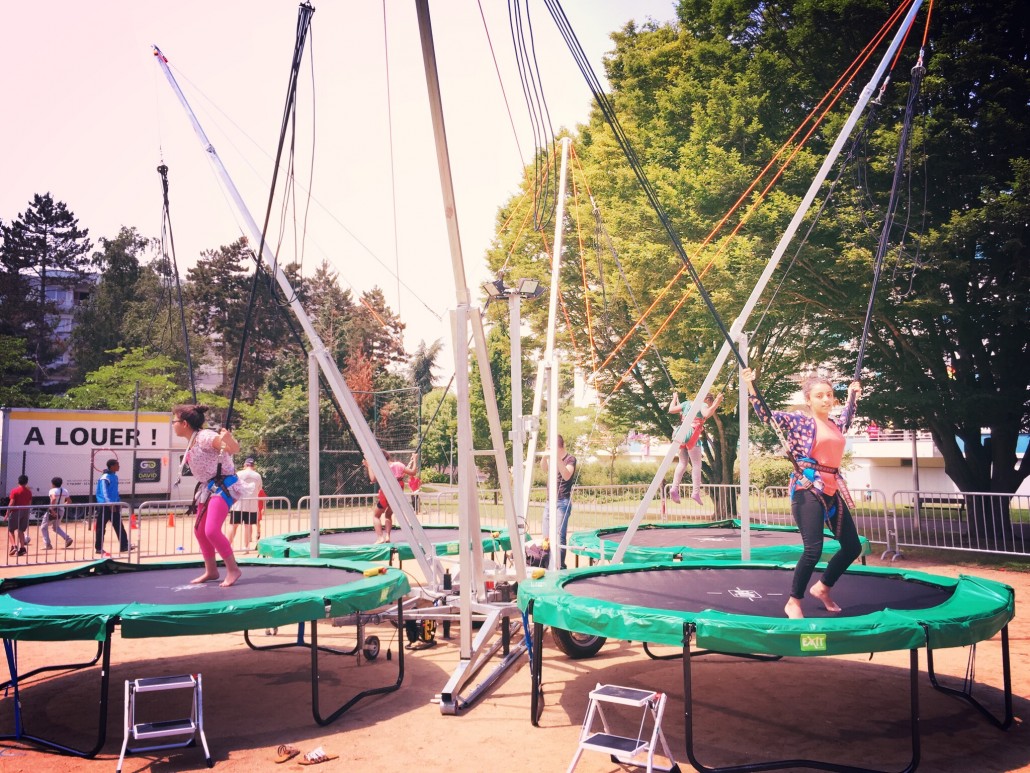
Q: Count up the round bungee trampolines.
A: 4